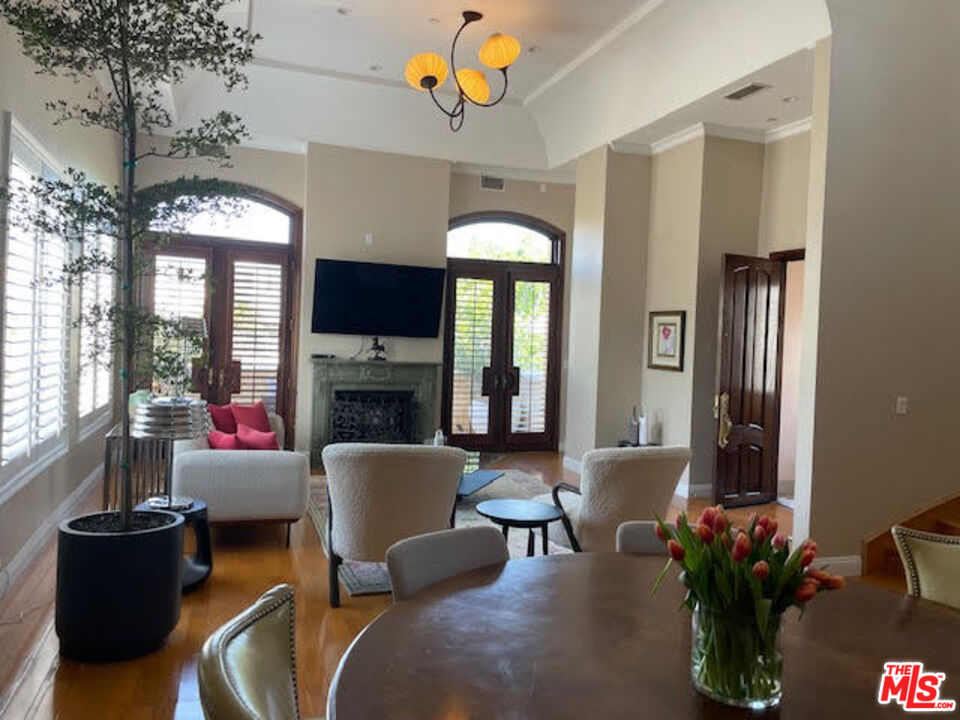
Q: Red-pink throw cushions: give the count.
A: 4